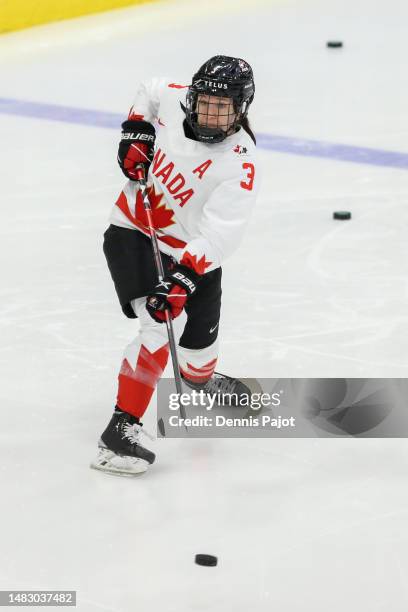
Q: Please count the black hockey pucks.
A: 3